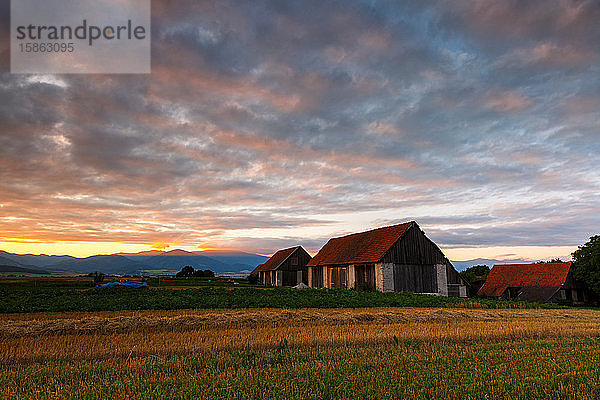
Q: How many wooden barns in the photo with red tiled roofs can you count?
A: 3